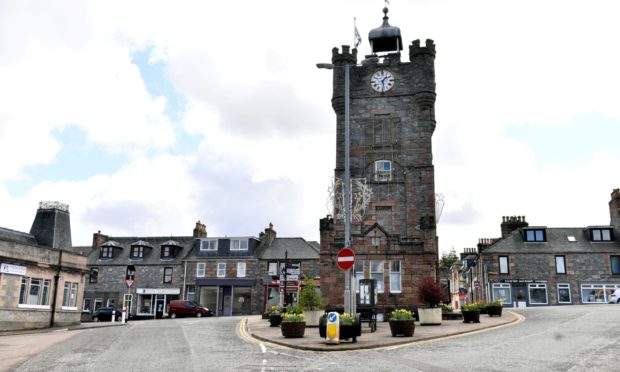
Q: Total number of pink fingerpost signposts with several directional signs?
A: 0